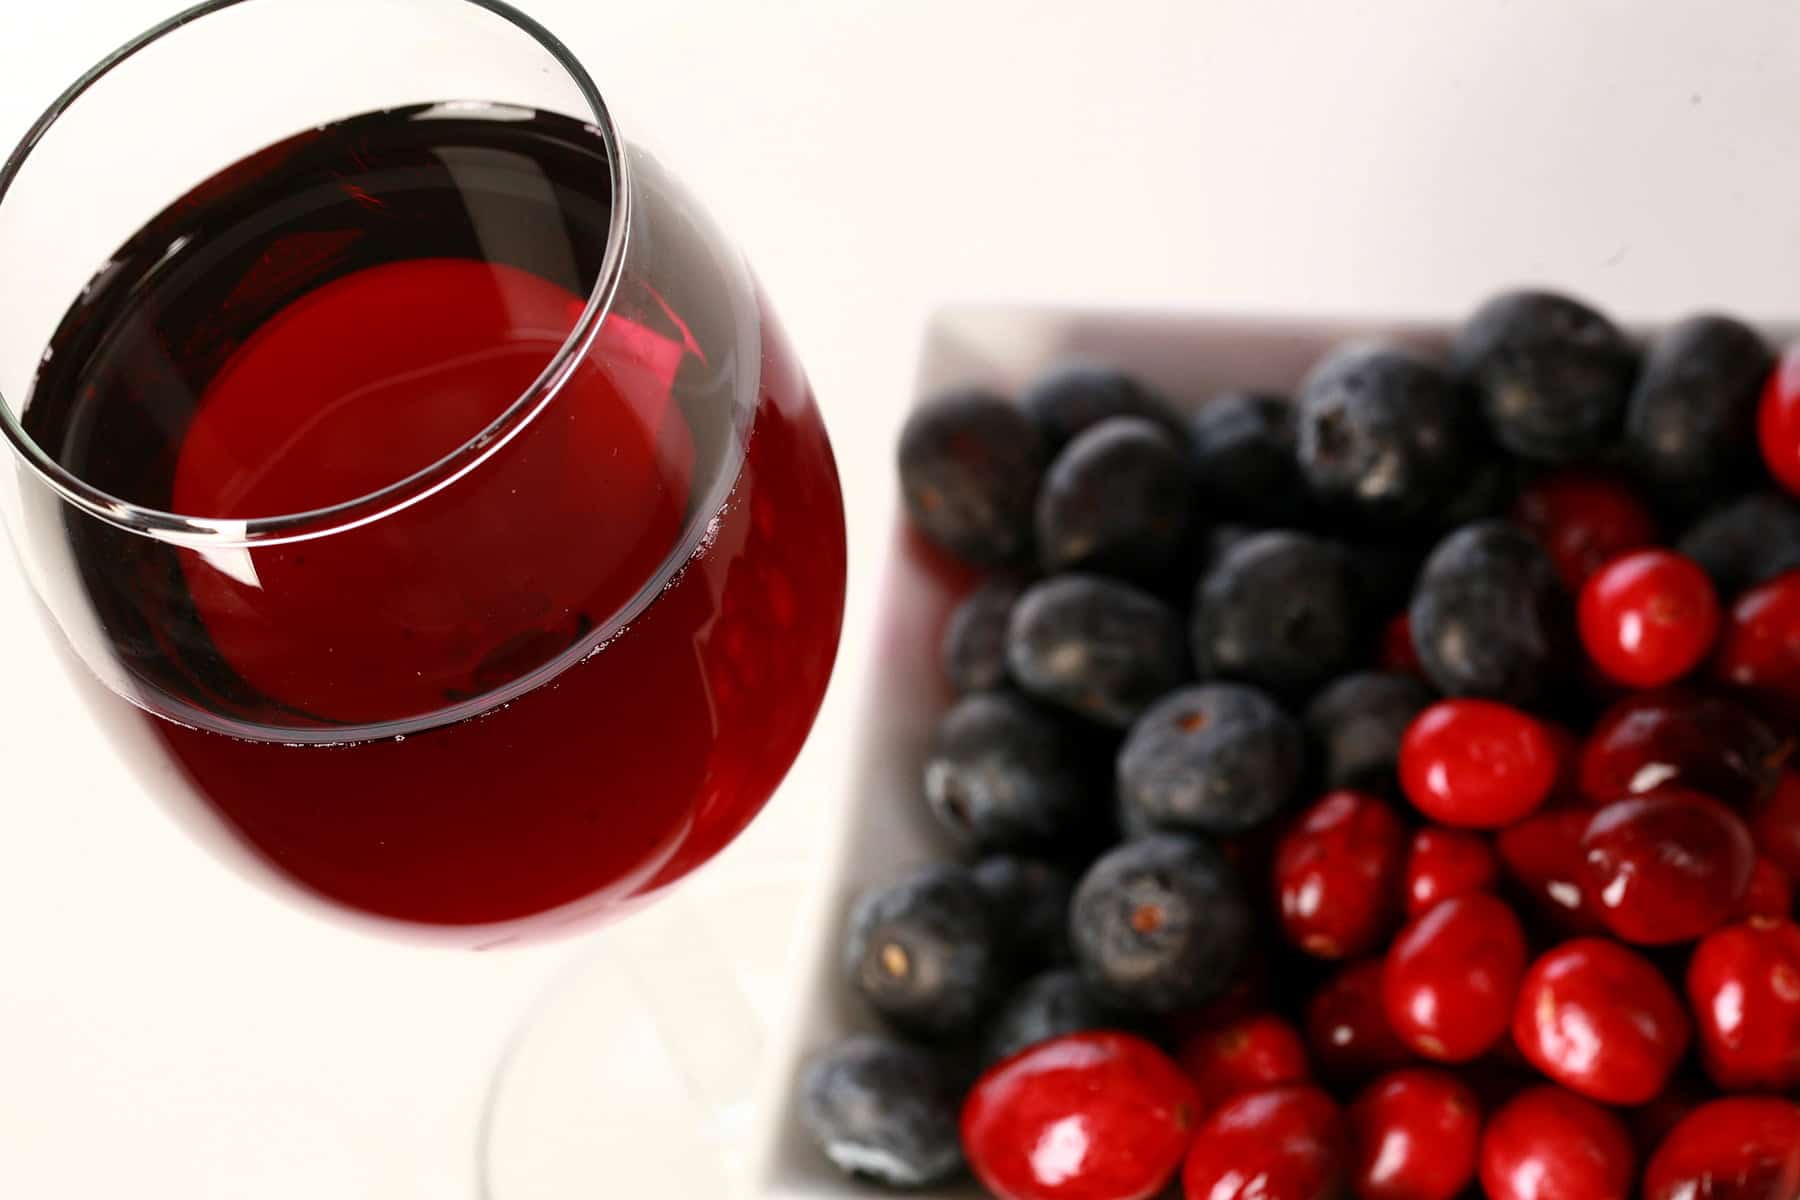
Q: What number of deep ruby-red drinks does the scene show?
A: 1